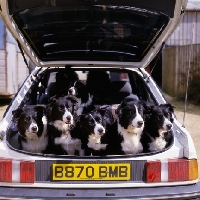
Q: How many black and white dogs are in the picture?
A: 6